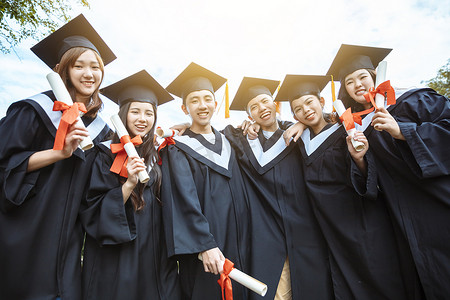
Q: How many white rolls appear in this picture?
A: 6